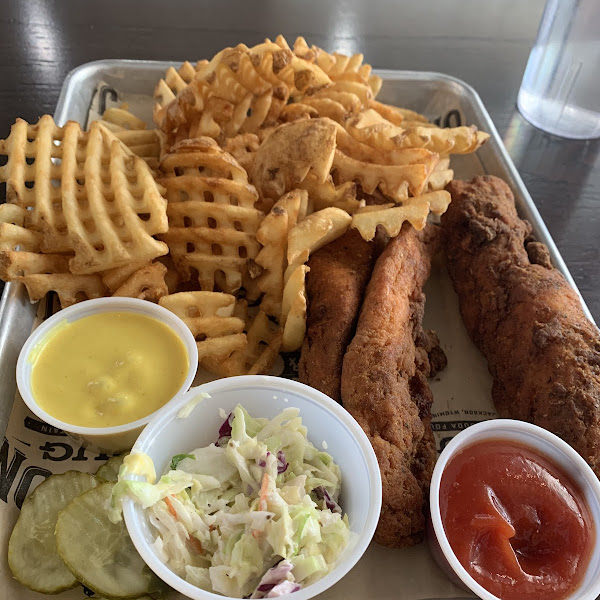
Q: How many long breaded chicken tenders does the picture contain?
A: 3